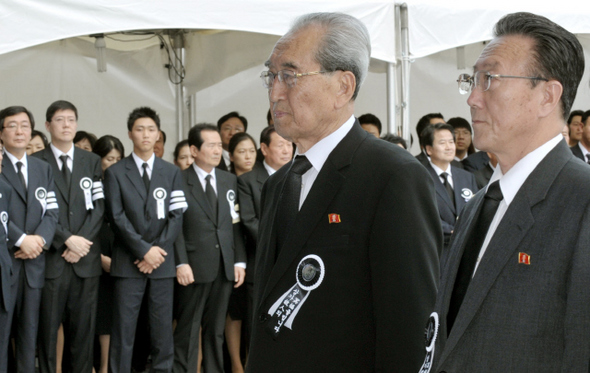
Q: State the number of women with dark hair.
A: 5